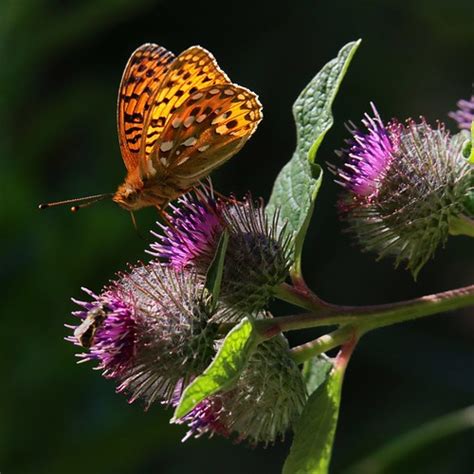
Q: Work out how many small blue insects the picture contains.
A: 0